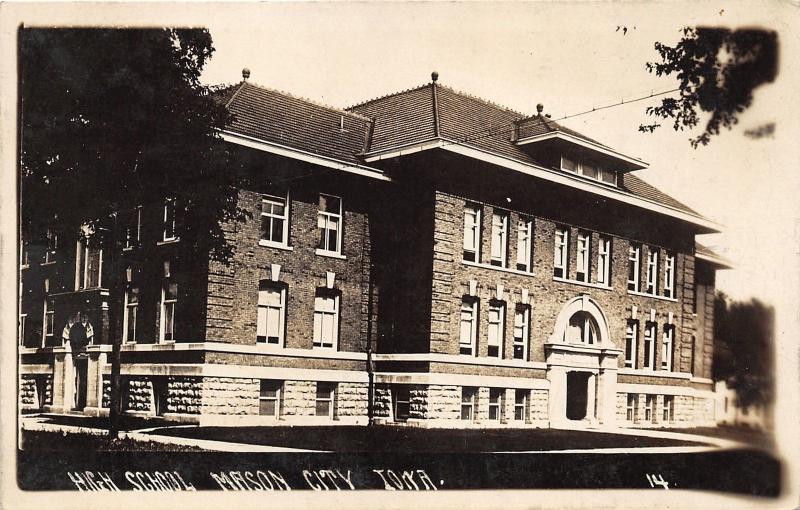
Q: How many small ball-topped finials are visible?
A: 3